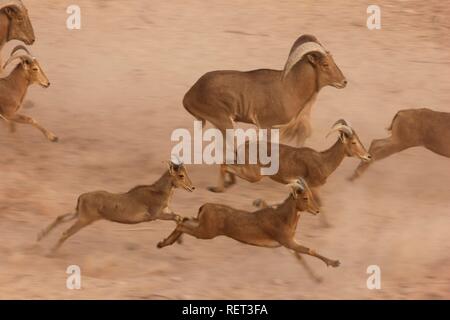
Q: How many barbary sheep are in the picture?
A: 7